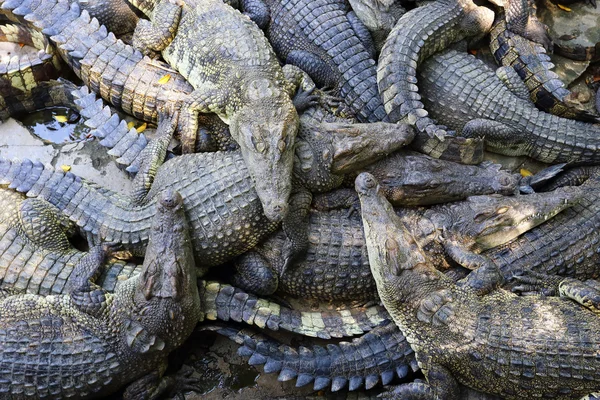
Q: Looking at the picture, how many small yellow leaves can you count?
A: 7